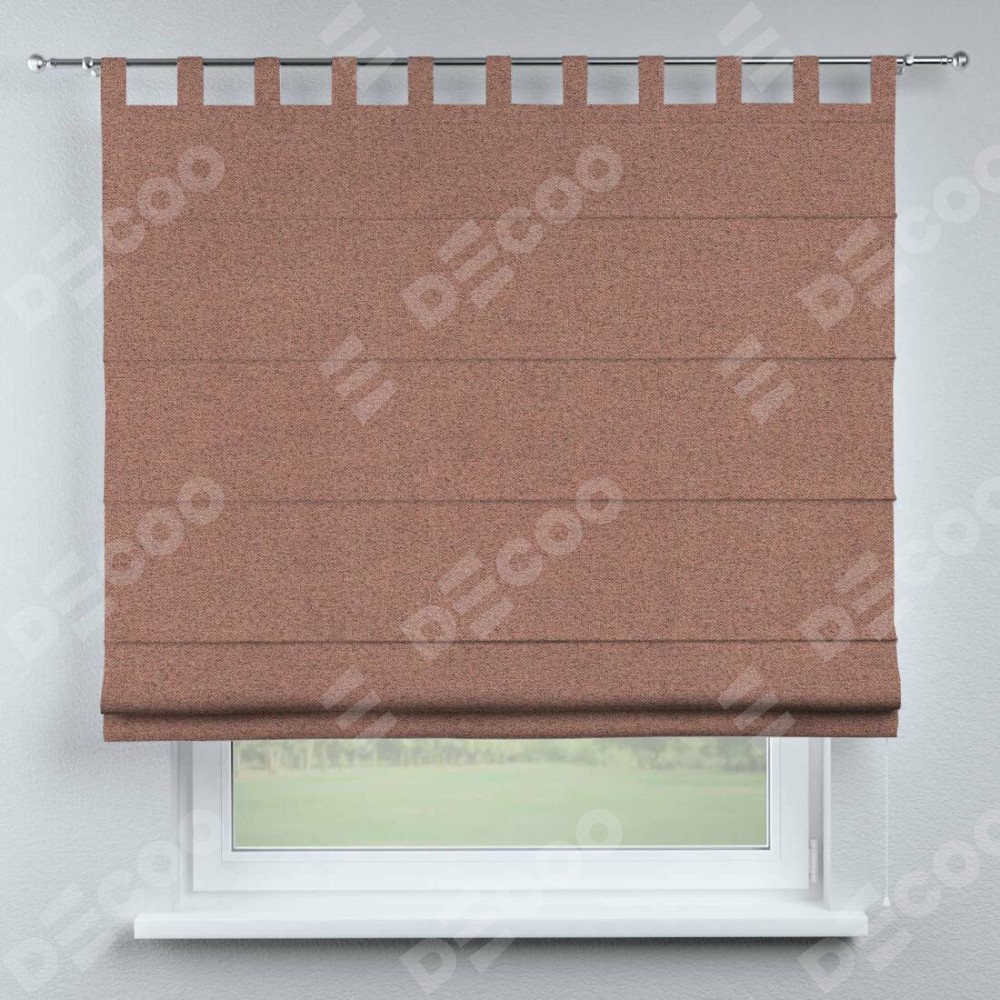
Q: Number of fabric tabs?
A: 11